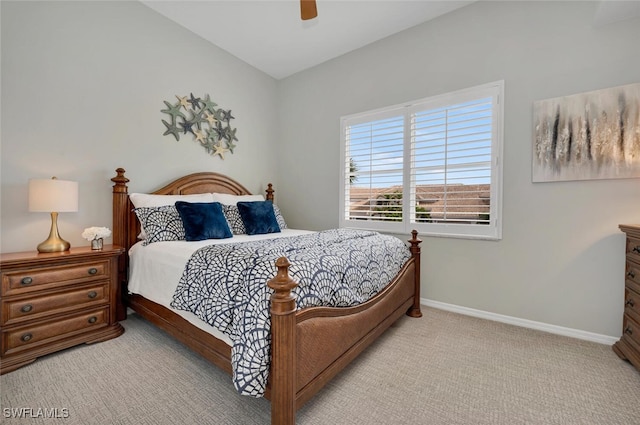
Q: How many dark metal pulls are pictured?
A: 10